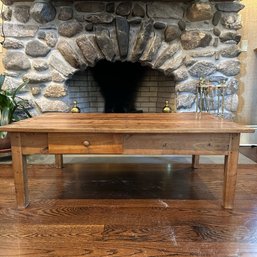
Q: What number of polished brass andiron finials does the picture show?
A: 2